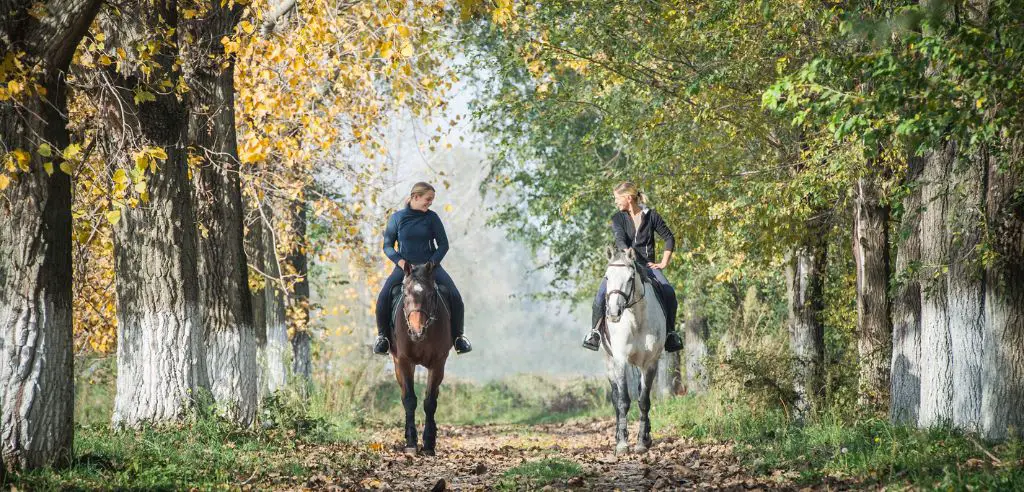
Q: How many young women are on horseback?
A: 2